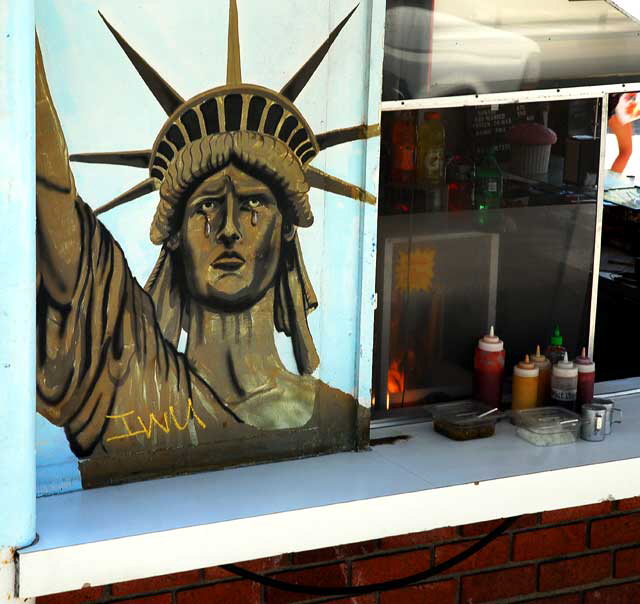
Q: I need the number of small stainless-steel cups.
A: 2